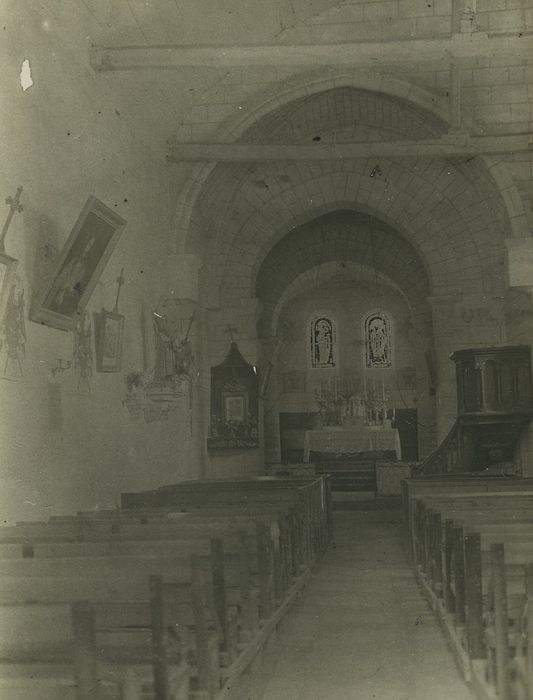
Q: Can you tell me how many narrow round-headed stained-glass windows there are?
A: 2